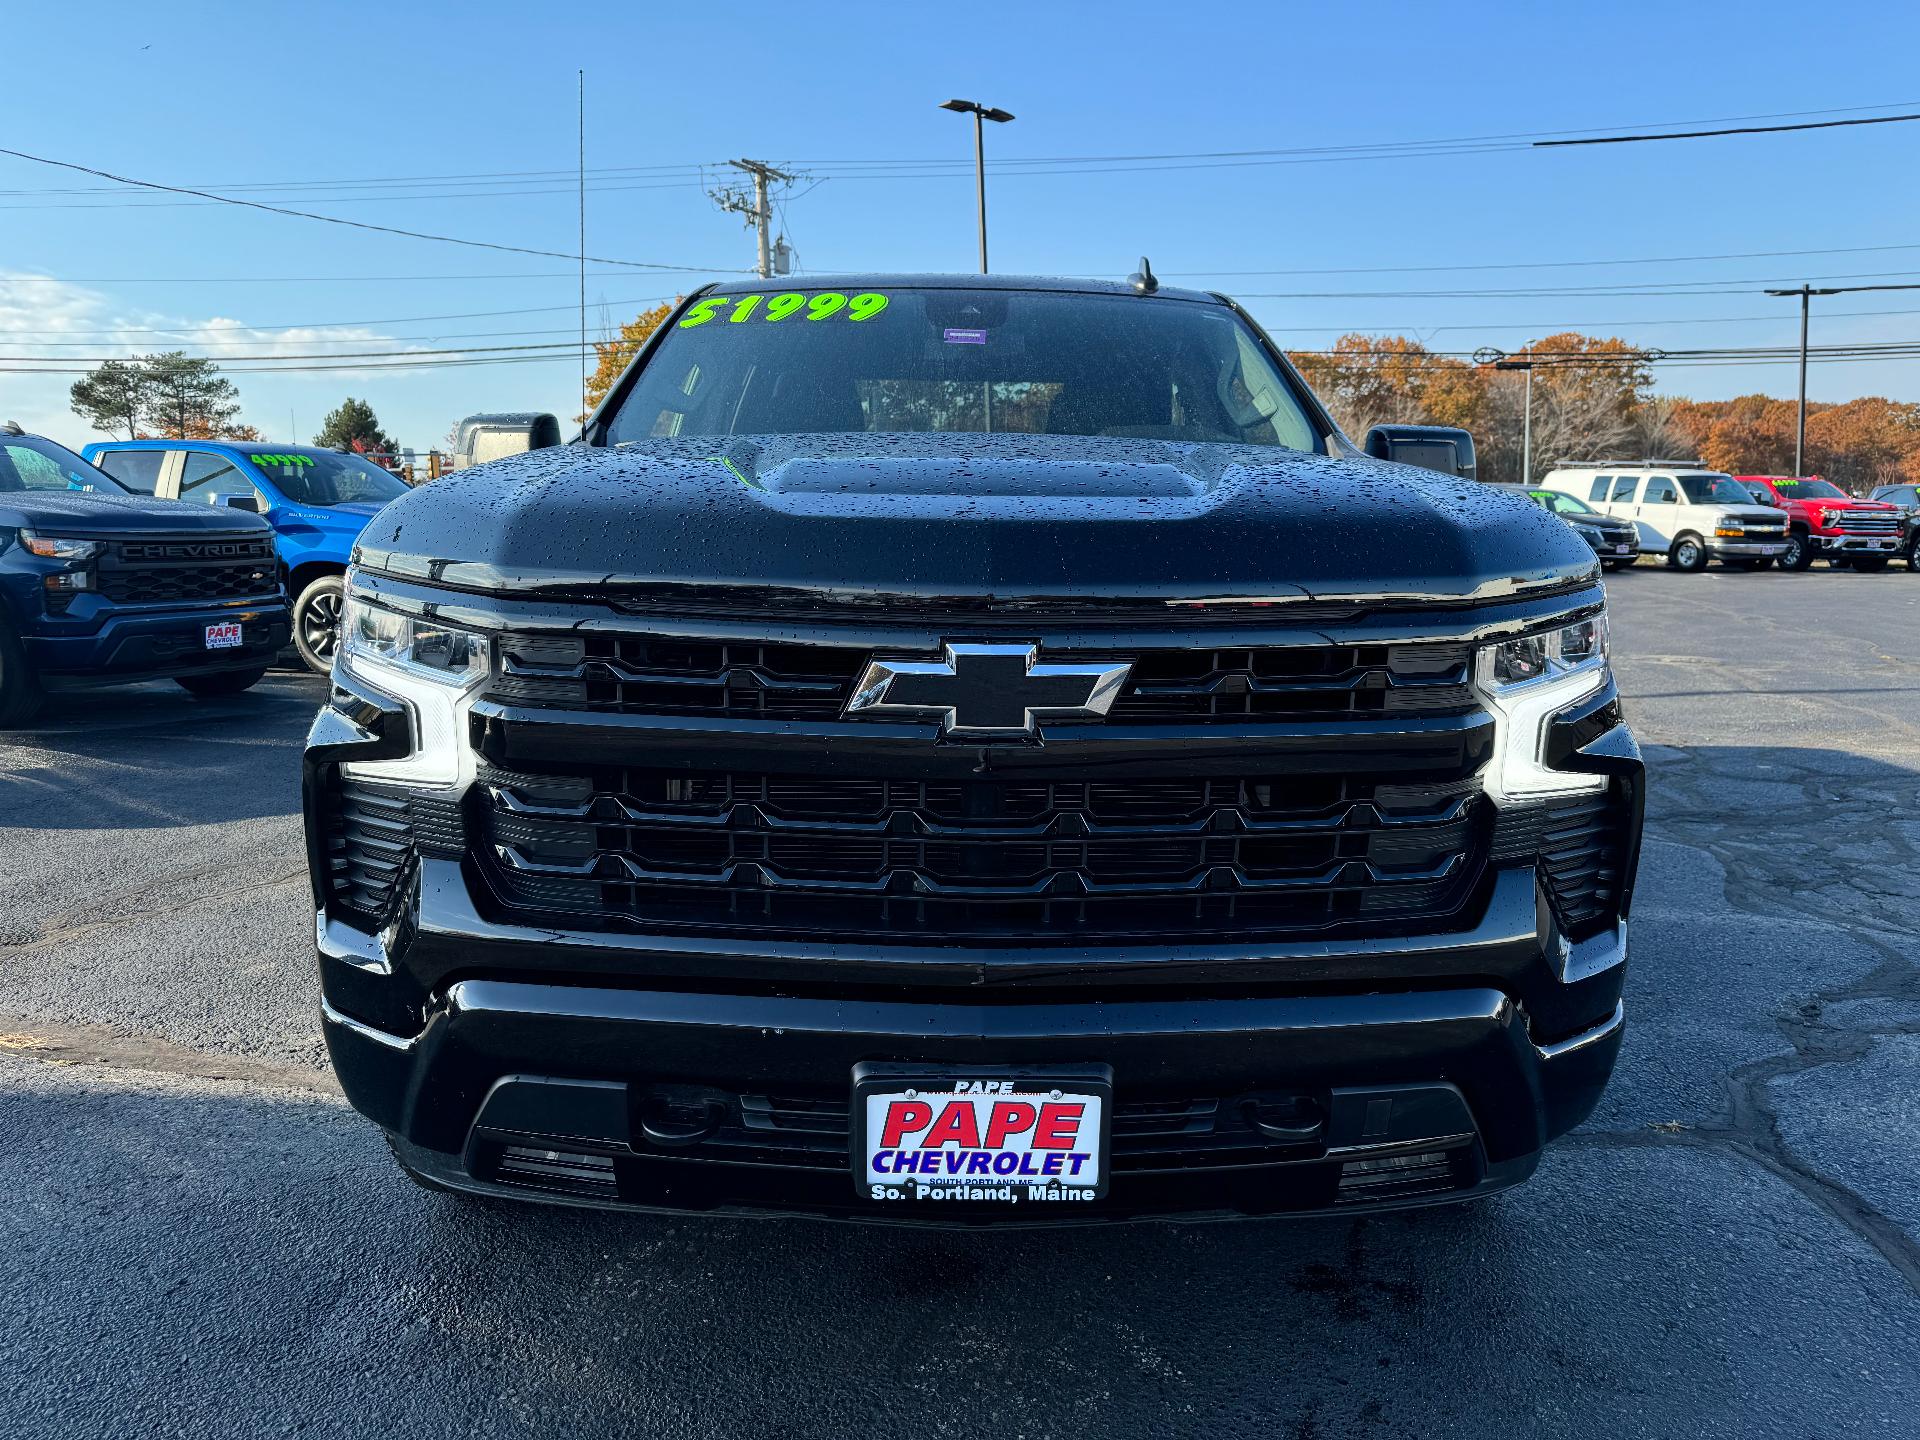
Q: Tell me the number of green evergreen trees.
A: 3